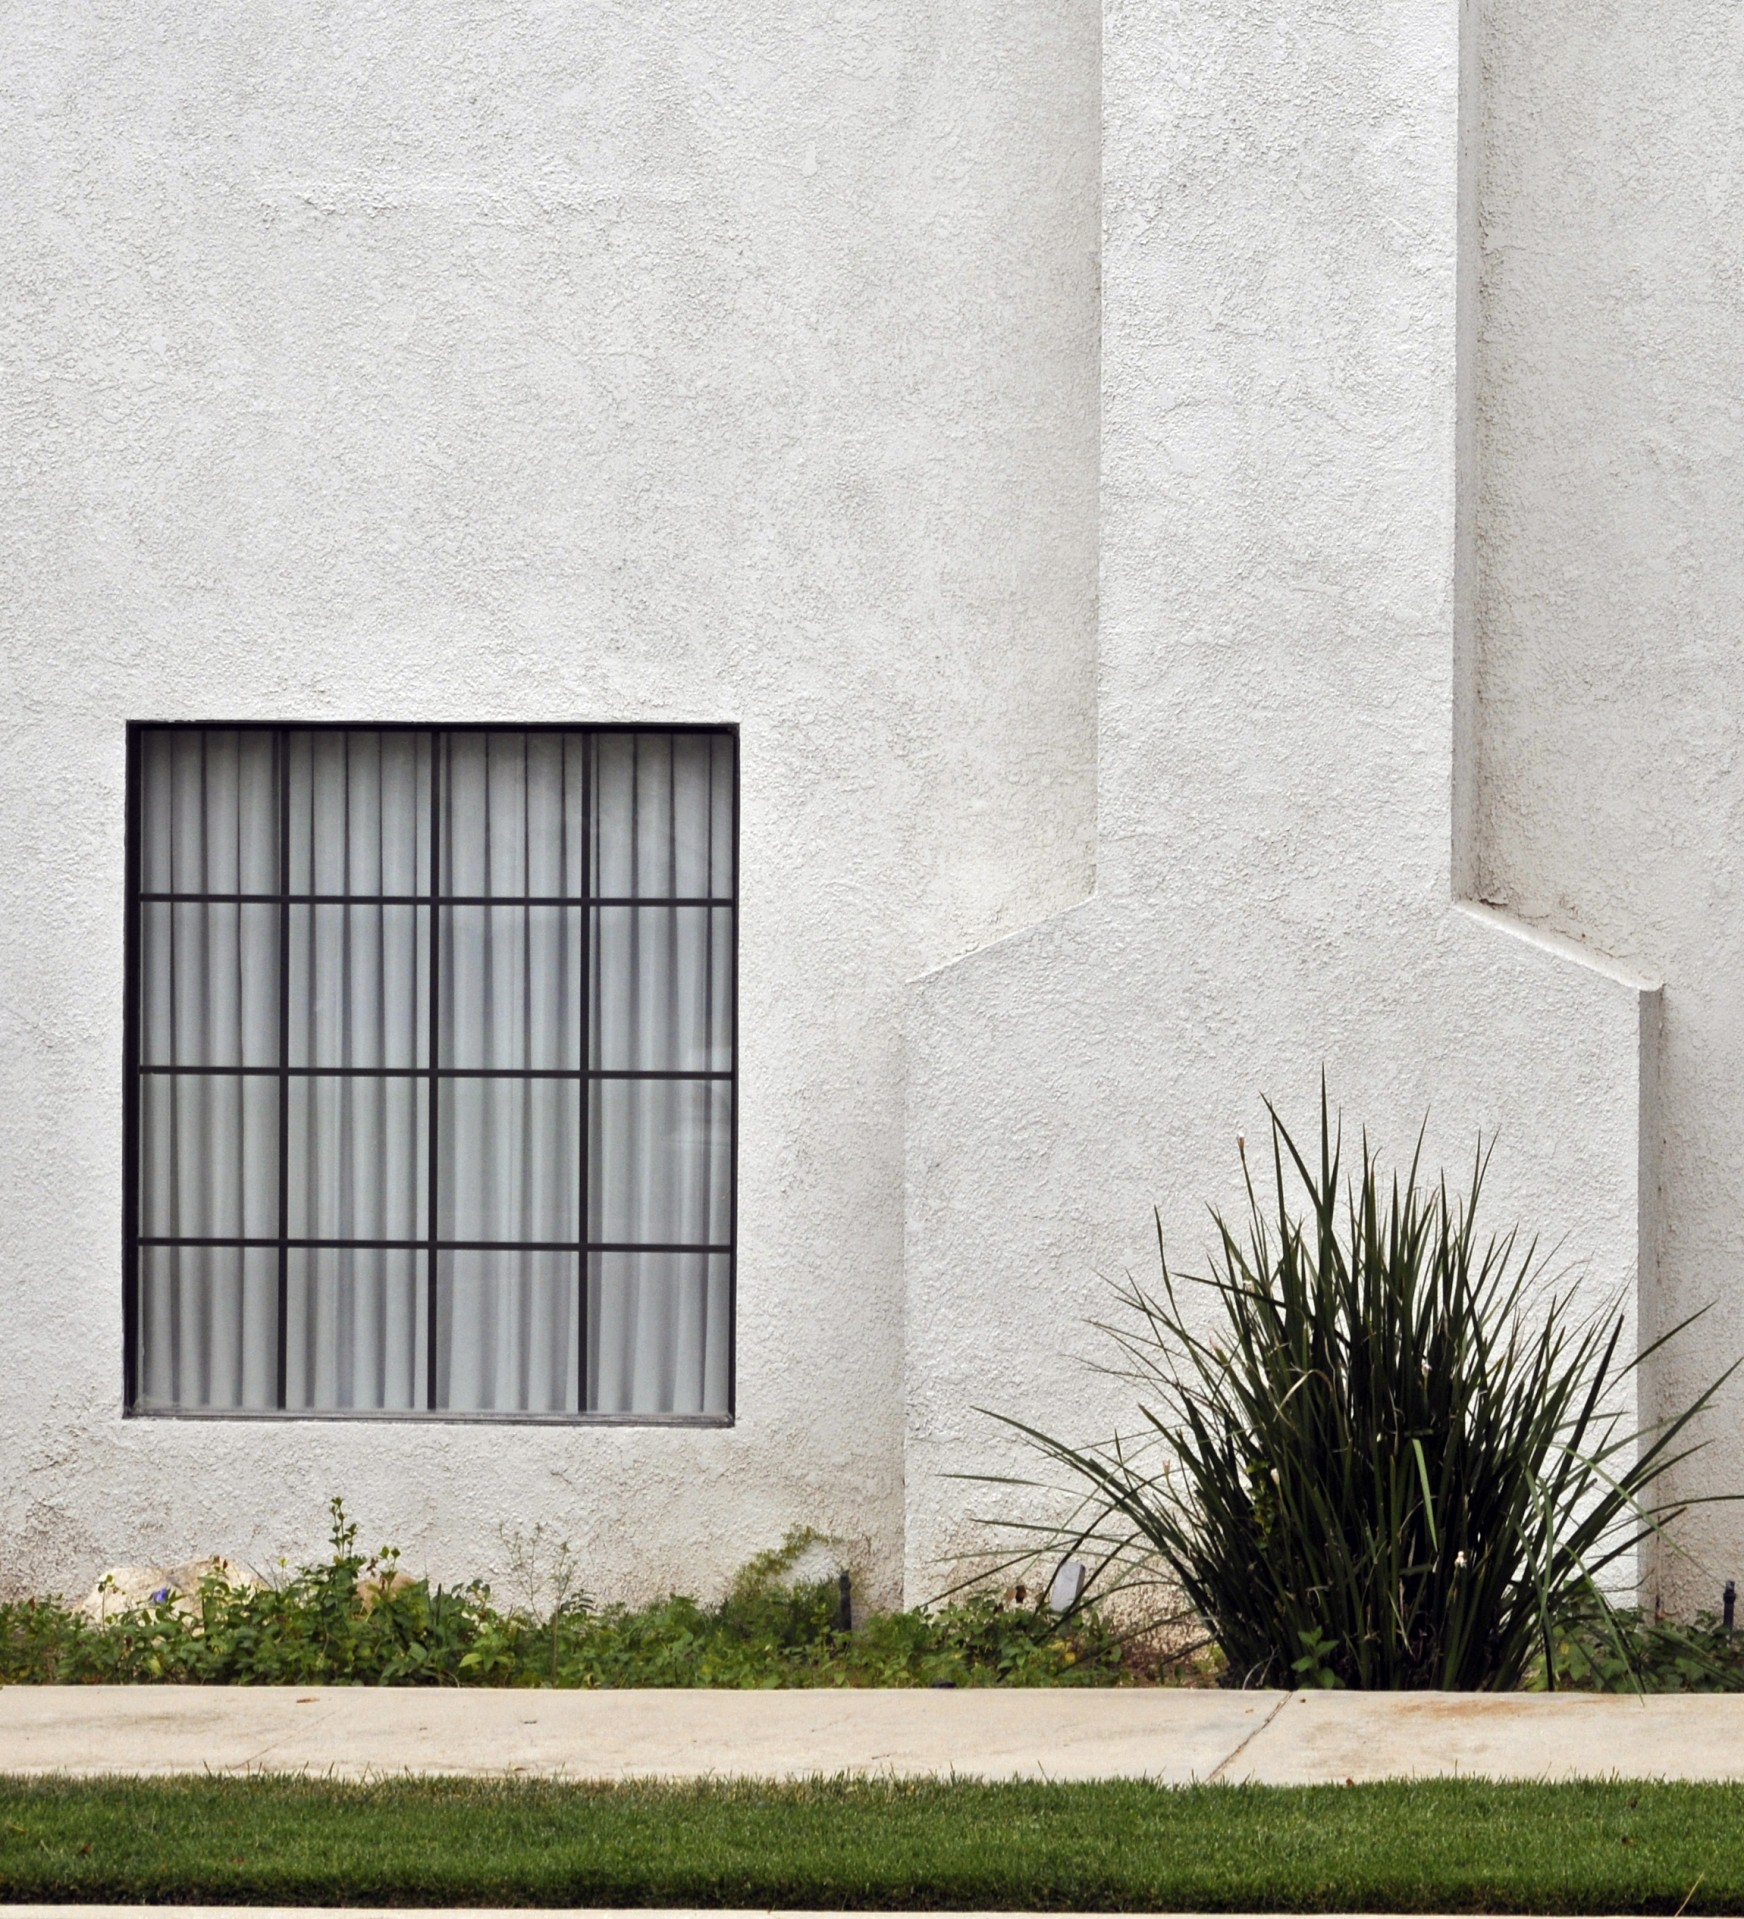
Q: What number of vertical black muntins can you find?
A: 3